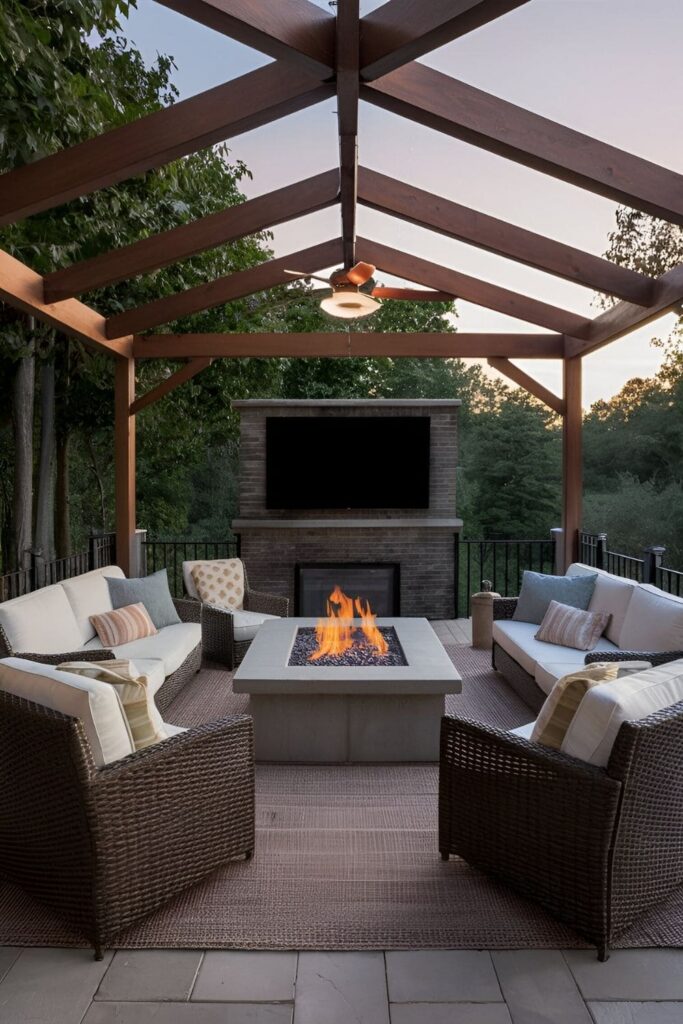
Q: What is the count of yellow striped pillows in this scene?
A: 2